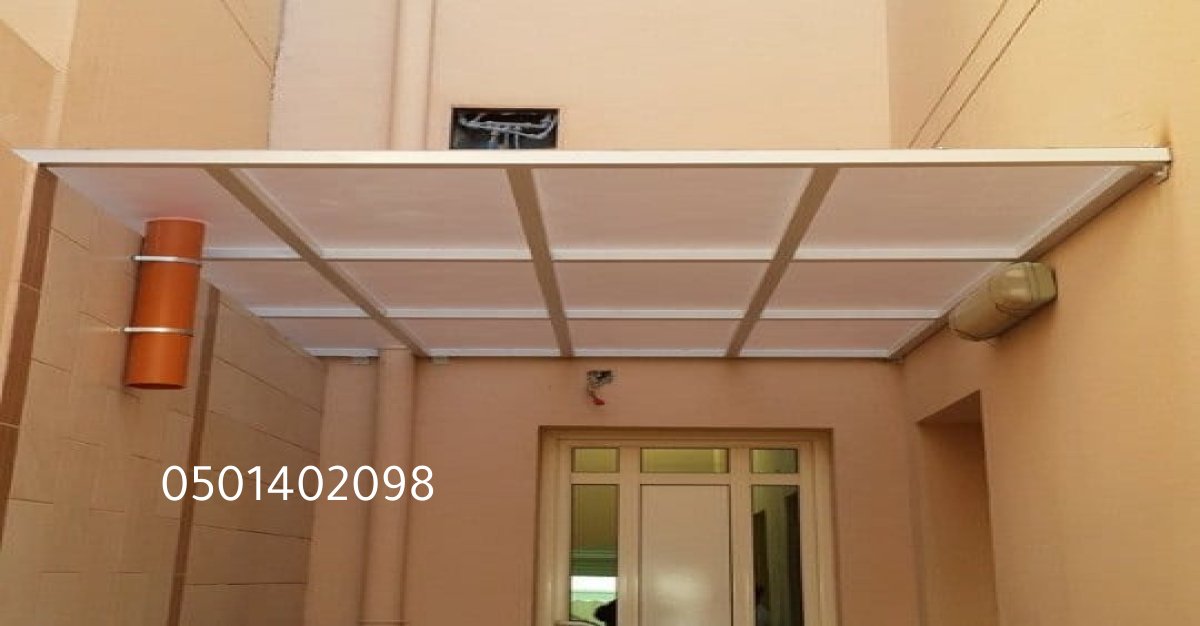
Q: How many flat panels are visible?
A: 12